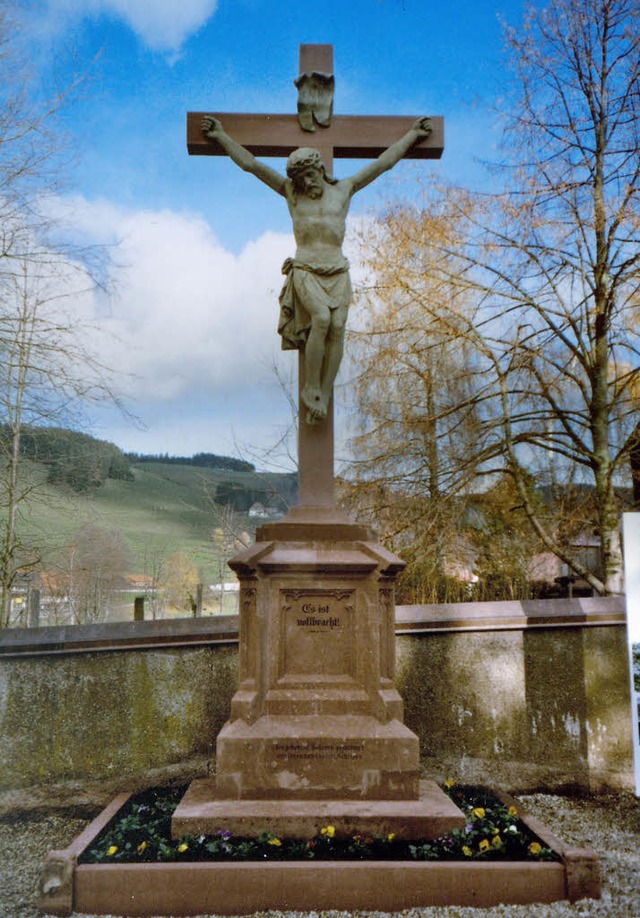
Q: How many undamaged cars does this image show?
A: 0